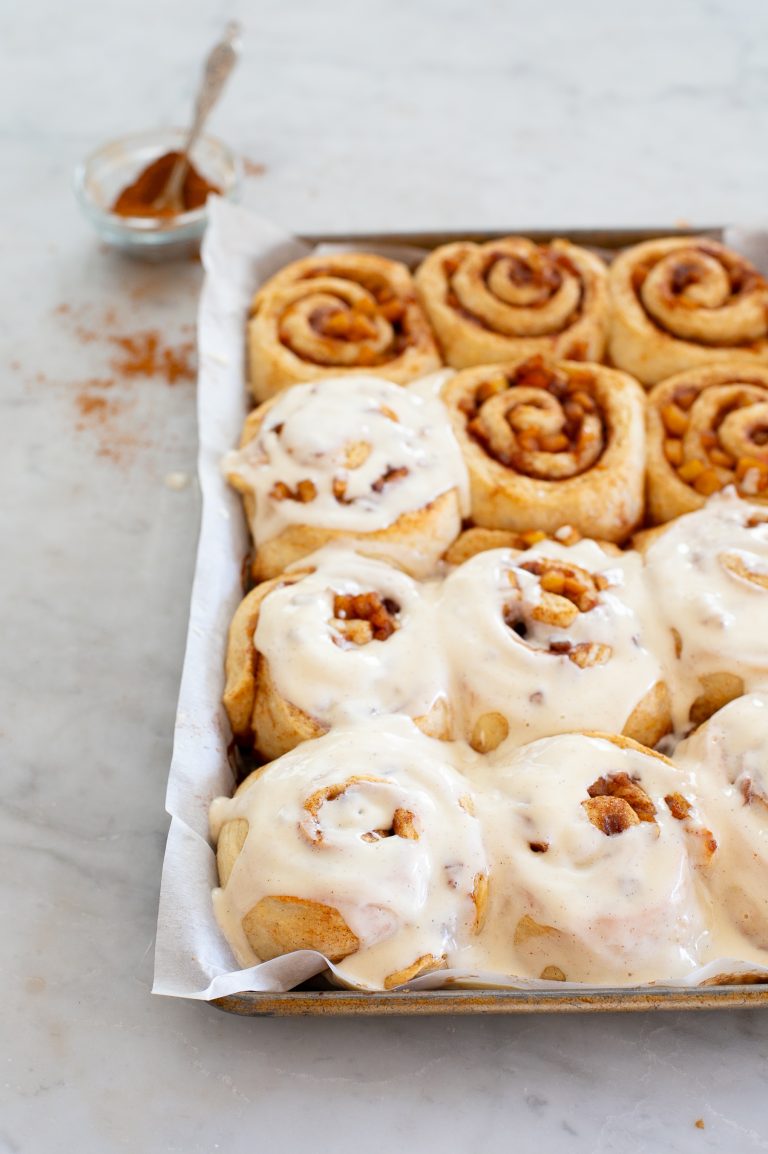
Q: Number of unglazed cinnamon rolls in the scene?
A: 5